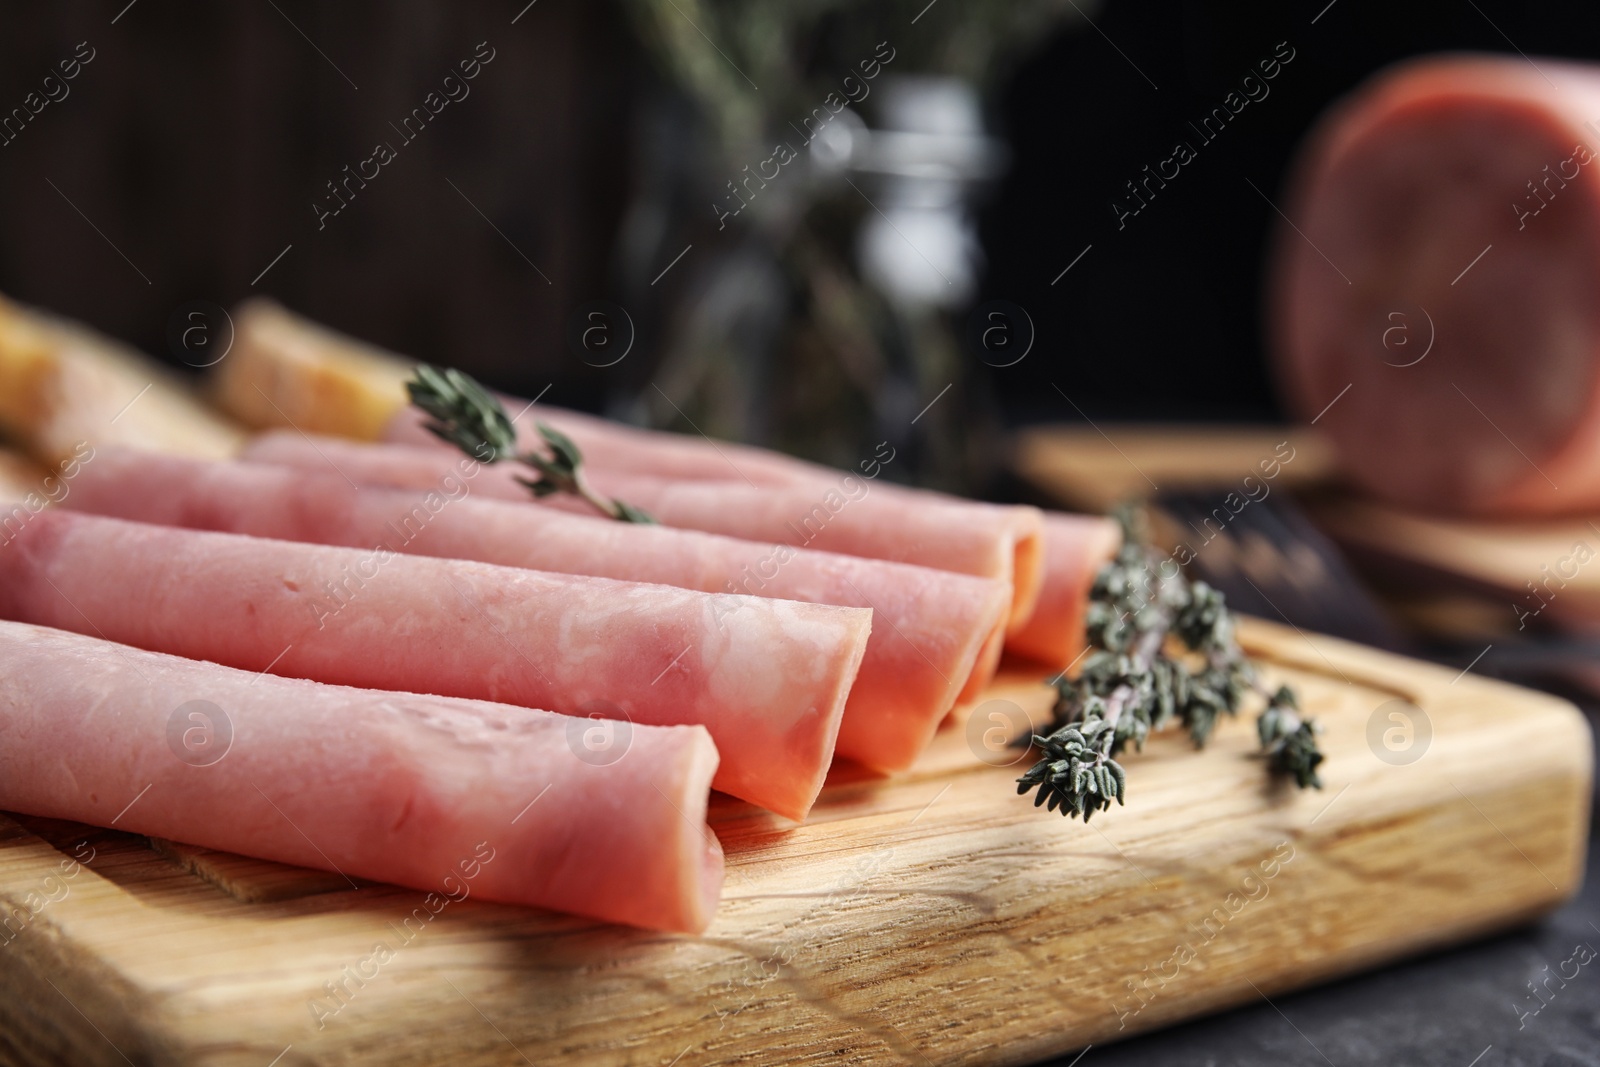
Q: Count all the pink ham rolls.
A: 5